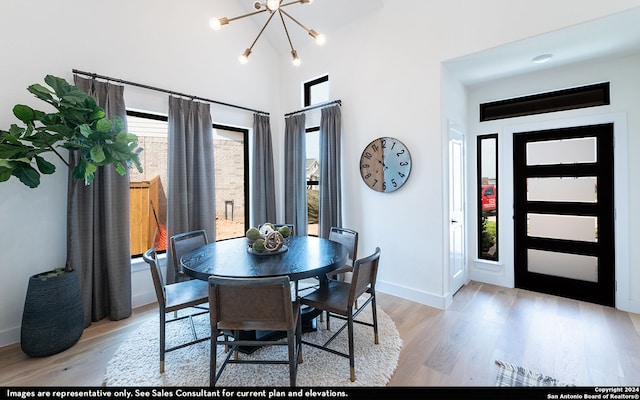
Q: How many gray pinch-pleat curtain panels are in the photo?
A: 5